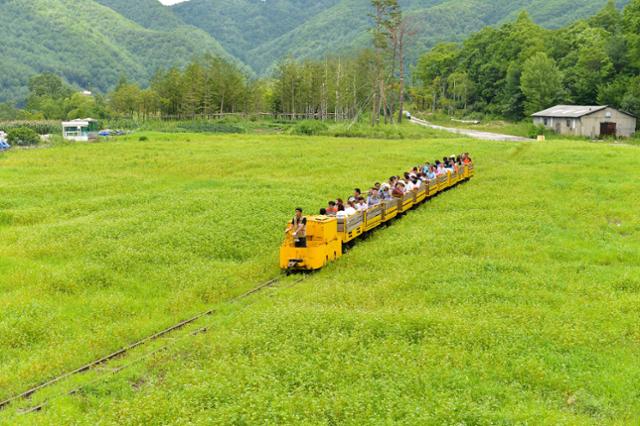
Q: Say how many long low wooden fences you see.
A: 1